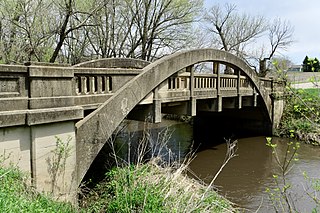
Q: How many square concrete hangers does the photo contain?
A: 5